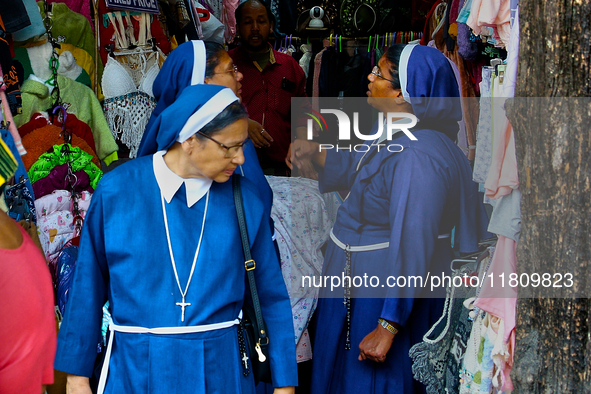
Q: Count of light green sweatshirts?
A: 1